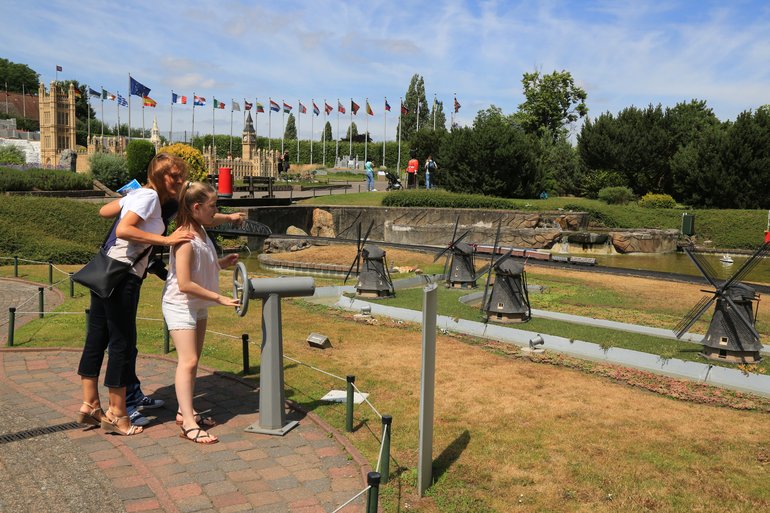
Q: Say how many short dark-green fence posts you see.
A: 11